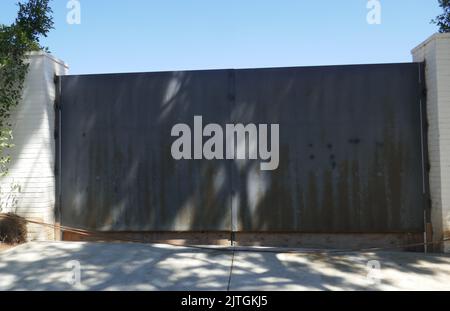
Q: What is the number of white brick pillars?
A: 2